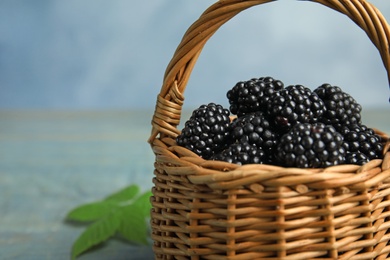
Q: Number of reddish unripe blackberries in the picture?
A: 0